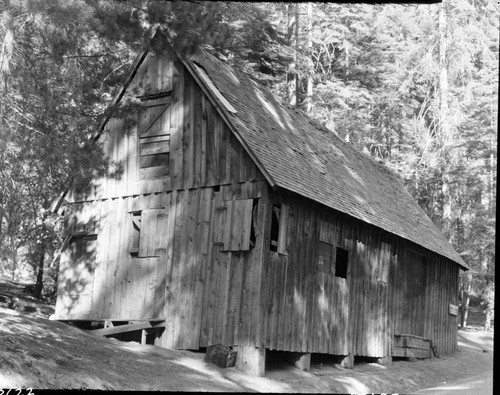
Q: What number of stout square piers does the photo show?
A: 4